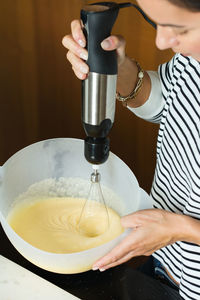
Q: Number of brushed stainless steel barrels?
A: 1